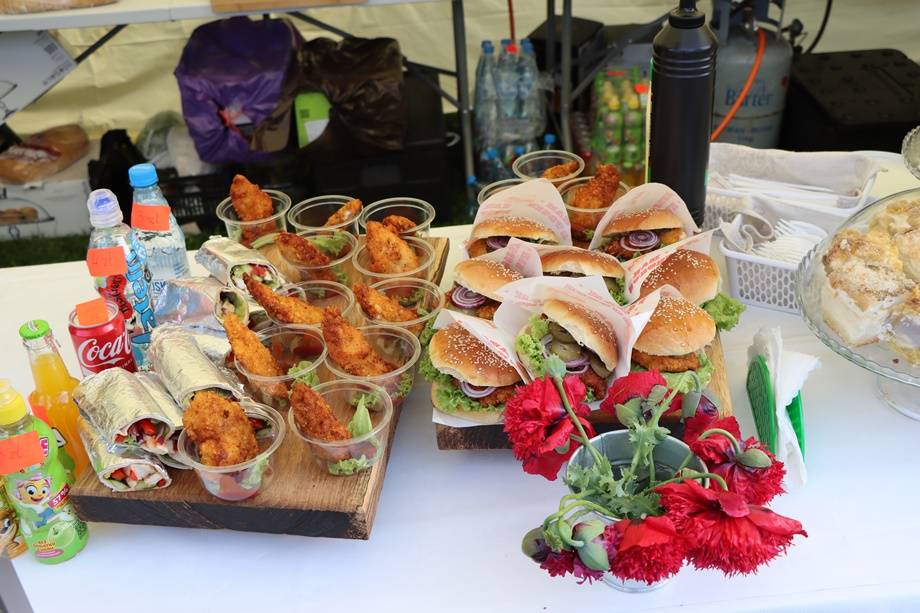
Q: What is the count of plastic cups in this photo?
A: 14